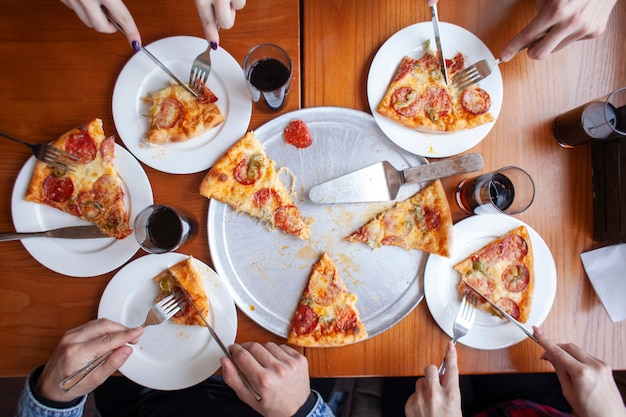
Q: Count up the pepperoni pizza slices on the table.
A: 8